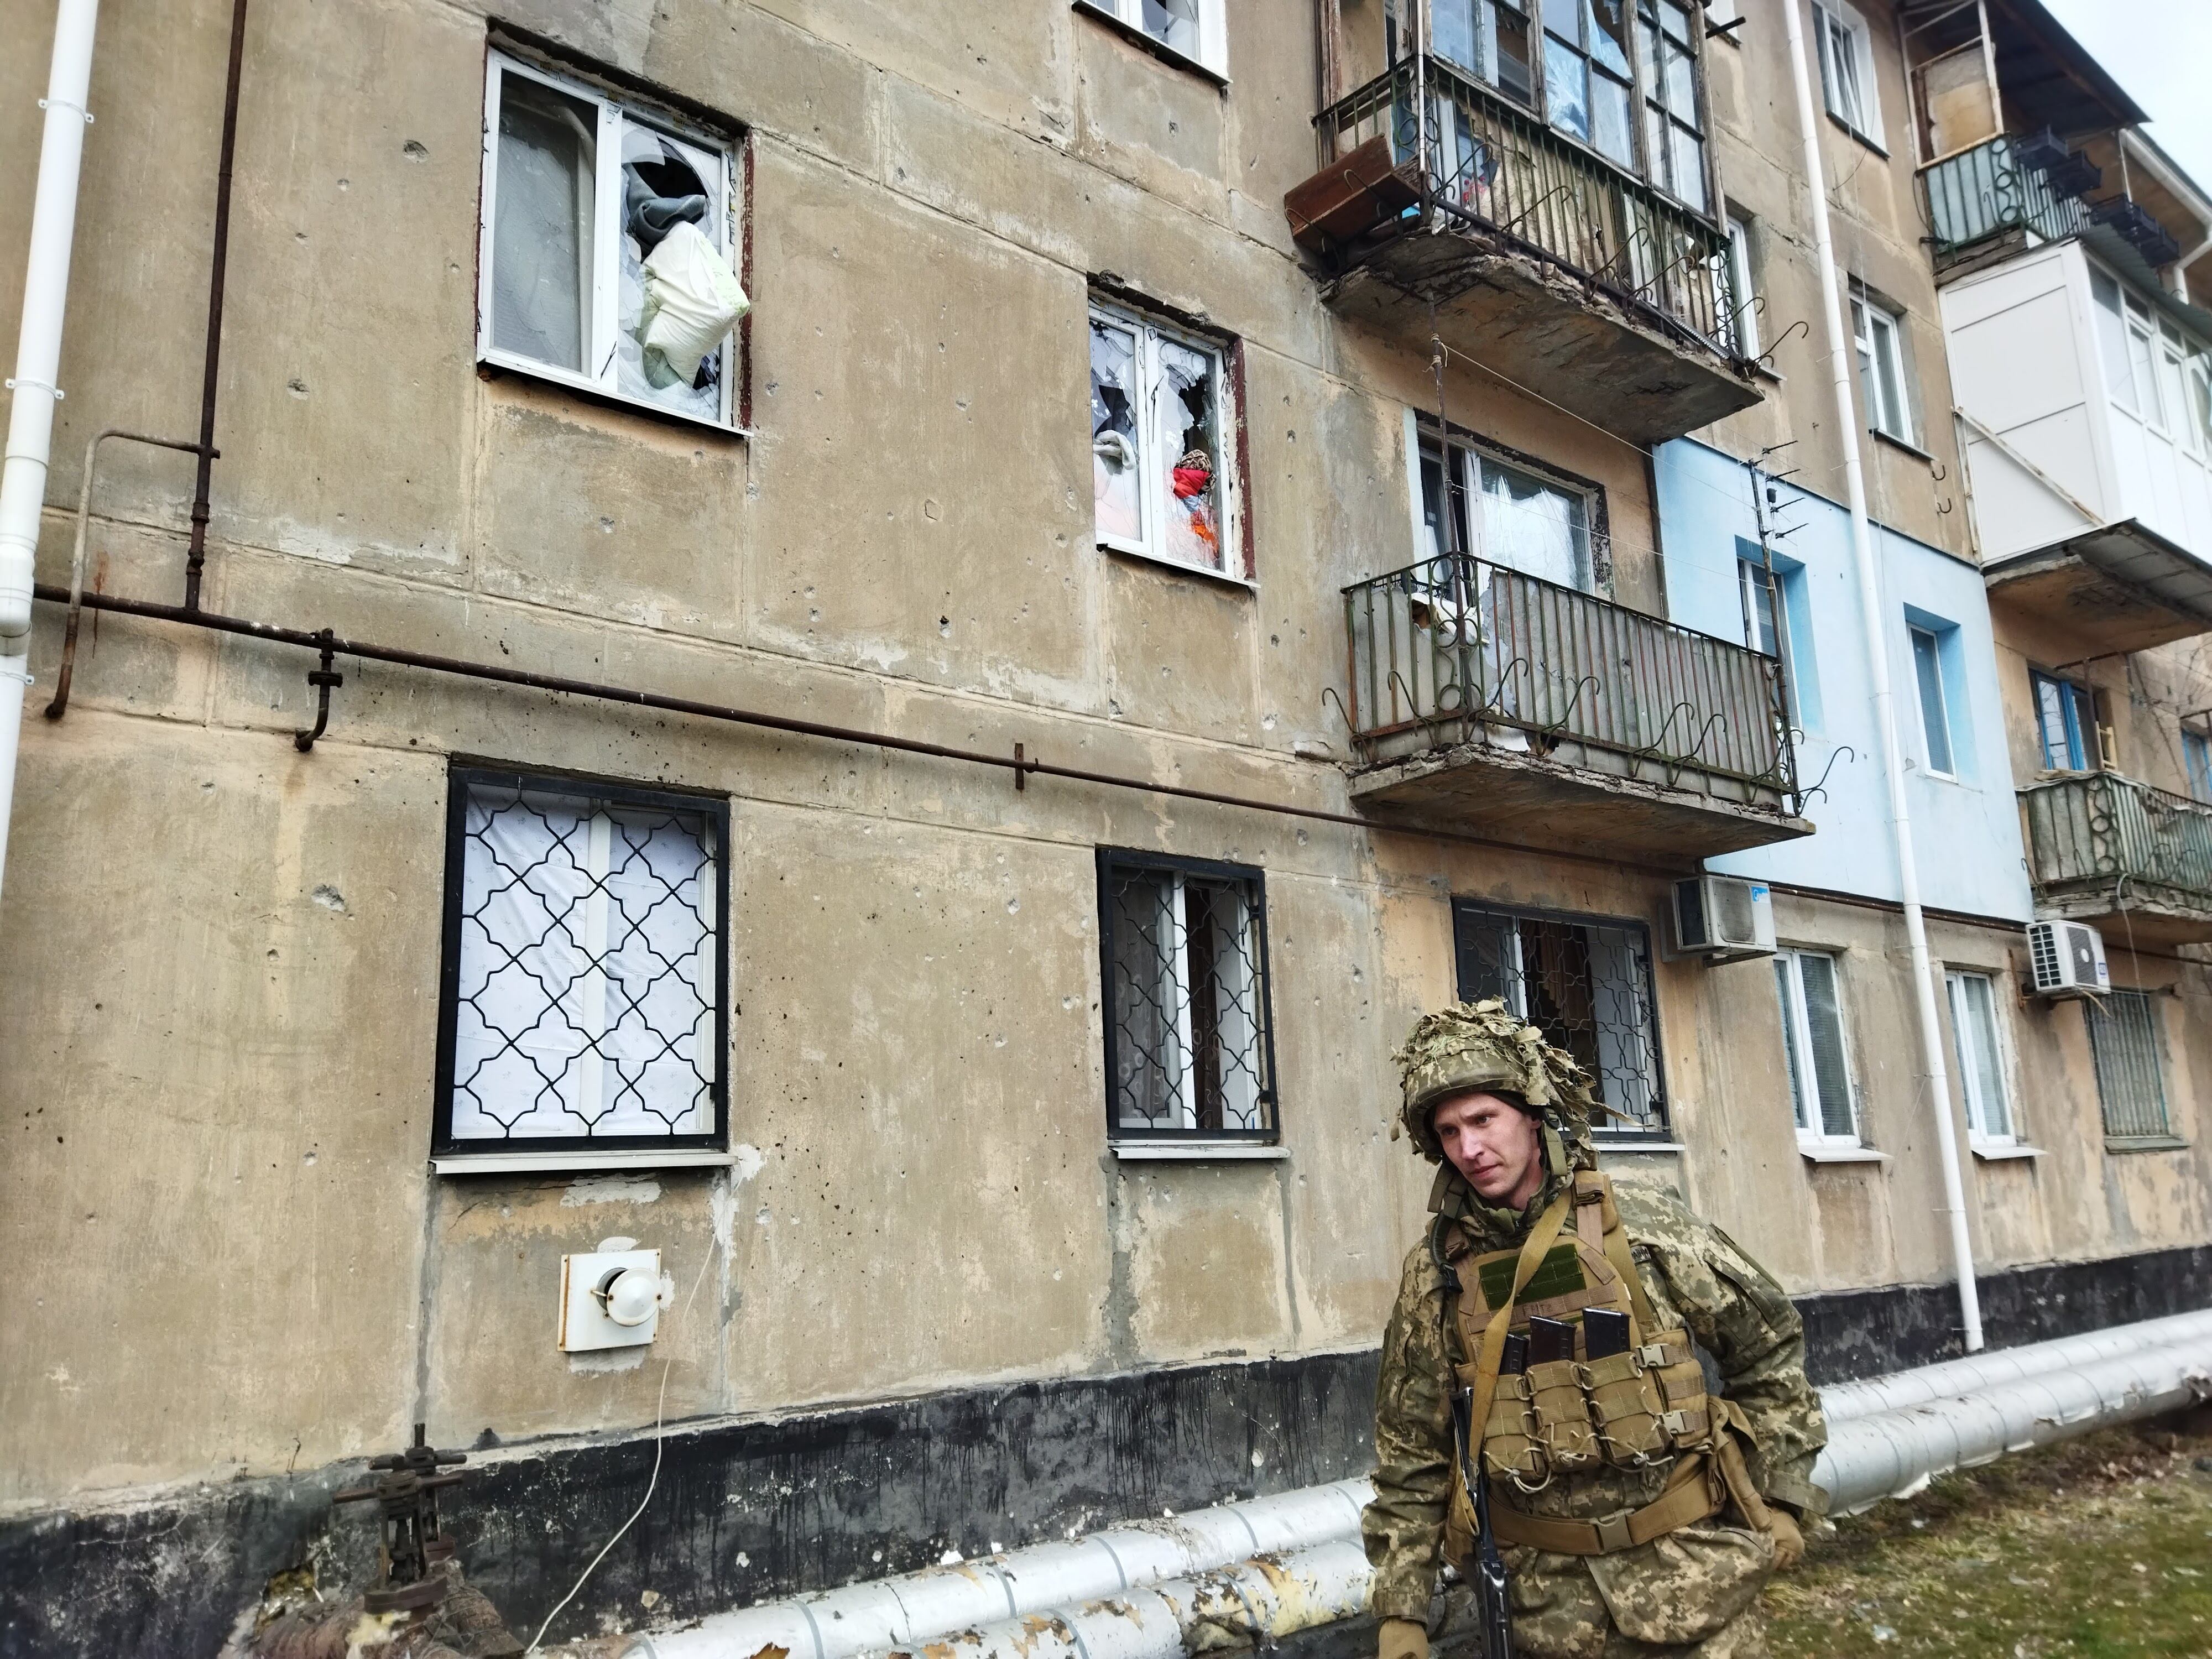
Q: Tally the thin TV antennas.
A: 1